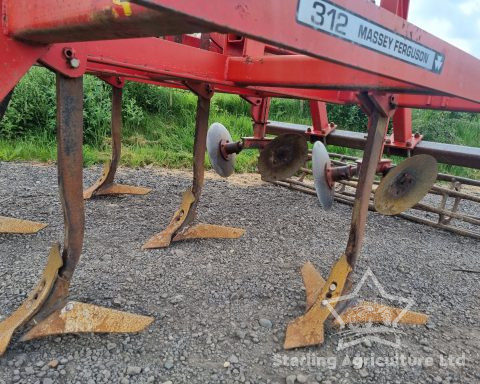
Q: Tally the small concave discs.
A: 4